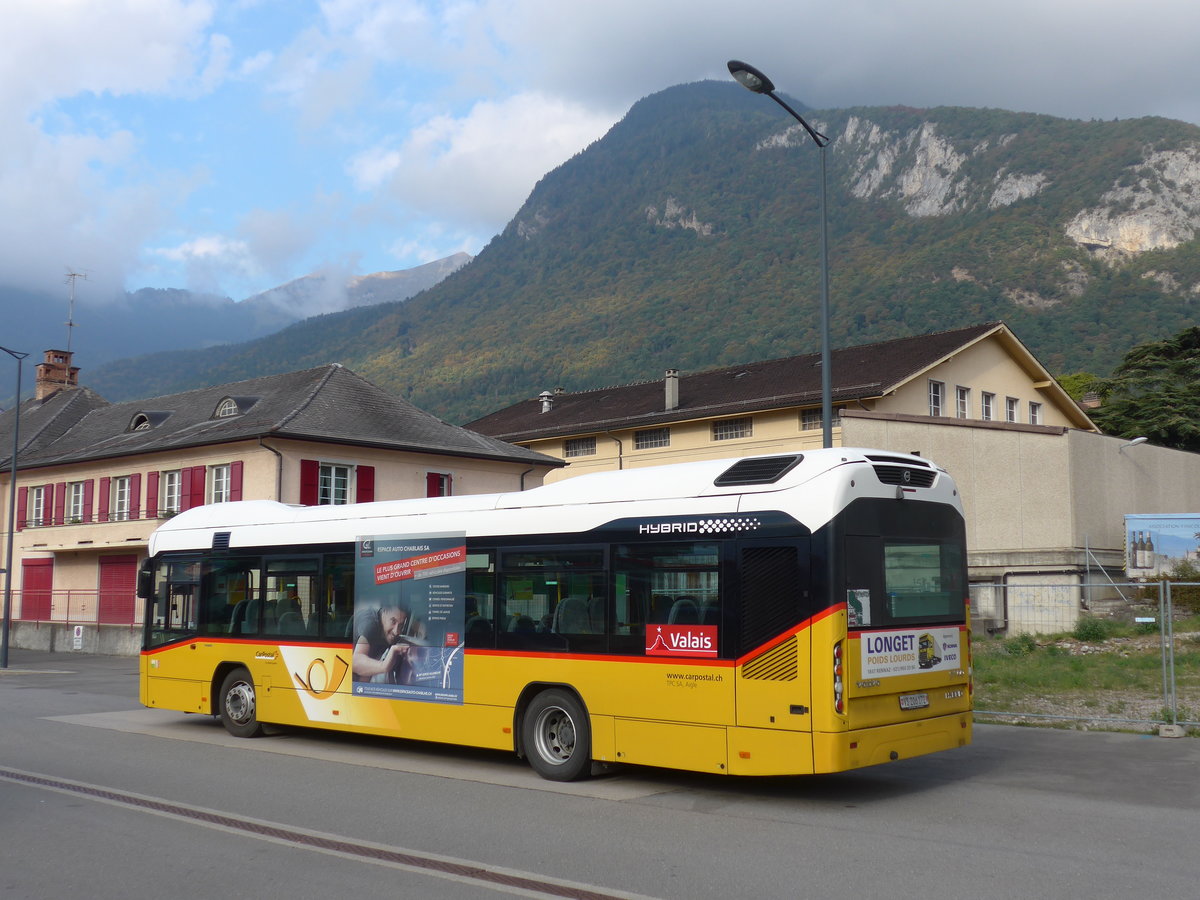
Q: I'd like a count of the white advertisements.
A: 1